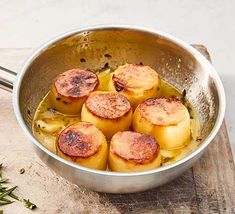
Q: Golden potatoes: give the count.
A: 6